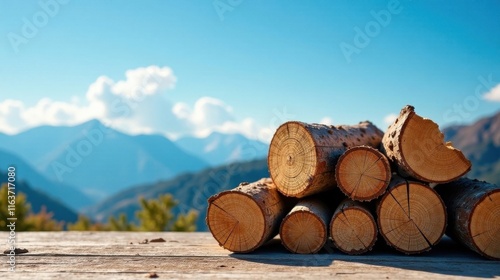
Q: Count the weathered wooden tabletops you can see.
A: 1